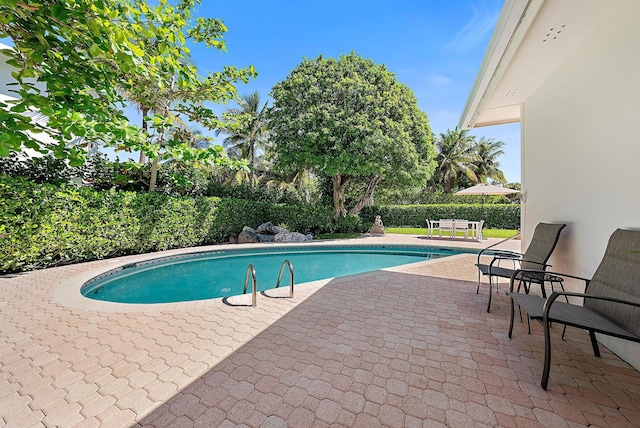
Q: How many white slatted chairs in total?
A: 4